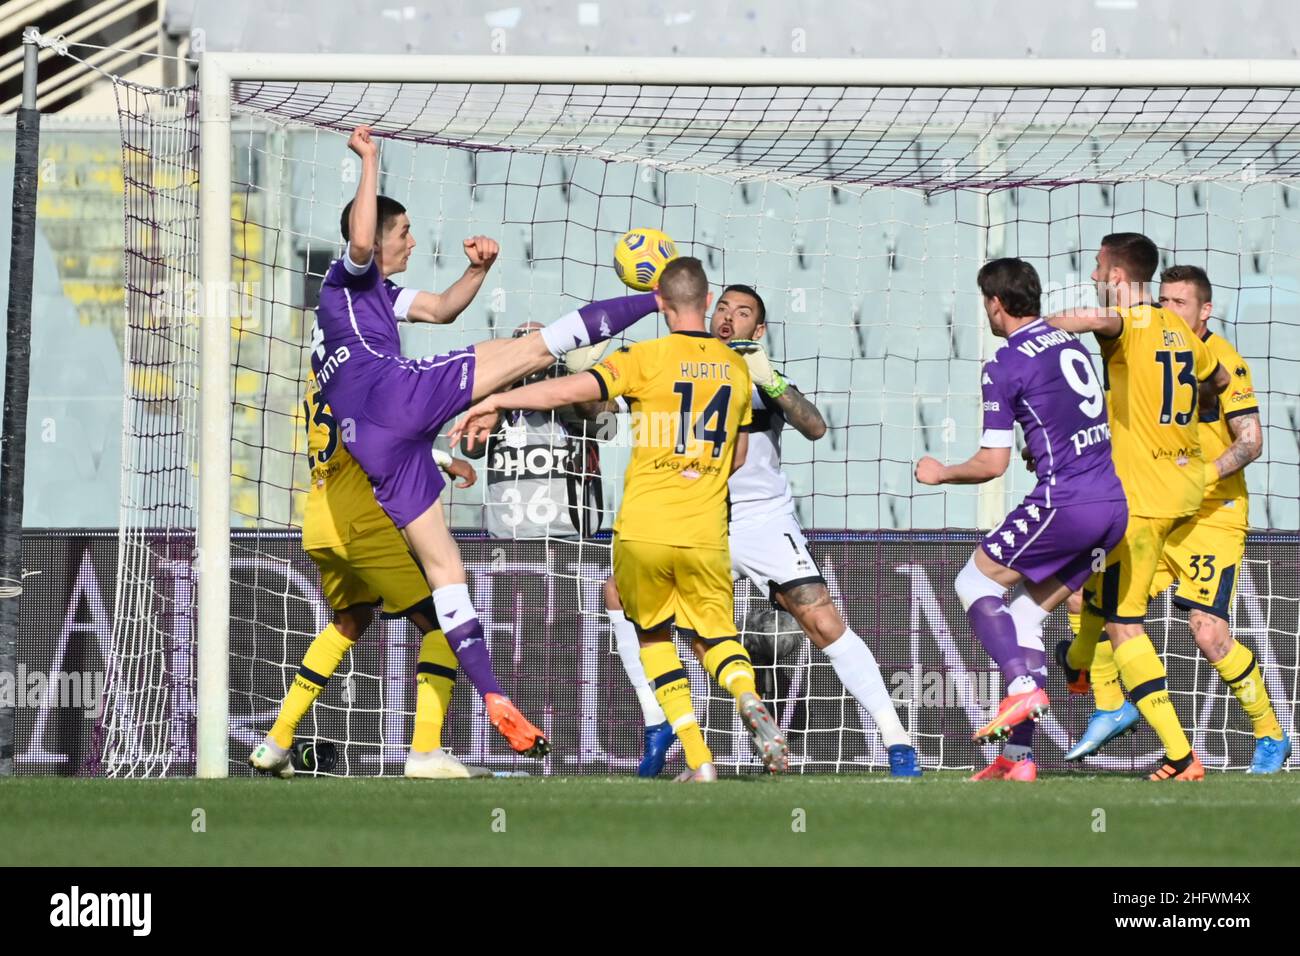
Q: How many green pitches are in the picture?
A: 1